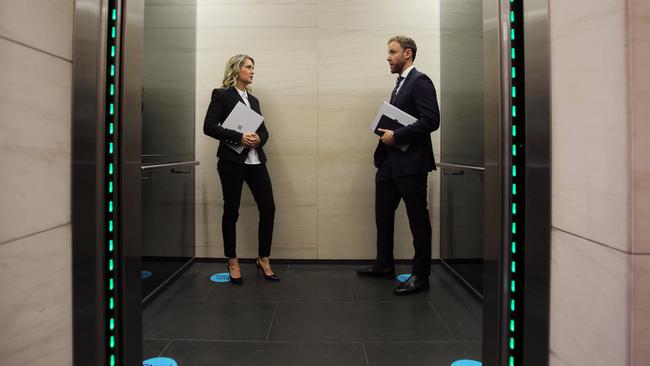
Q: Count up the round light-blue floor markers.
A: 4